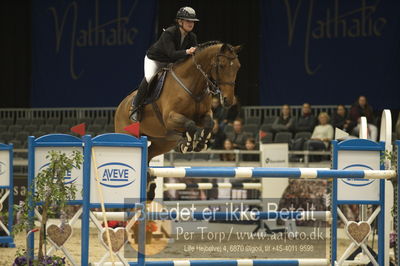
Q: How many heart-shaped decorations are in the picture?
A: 3